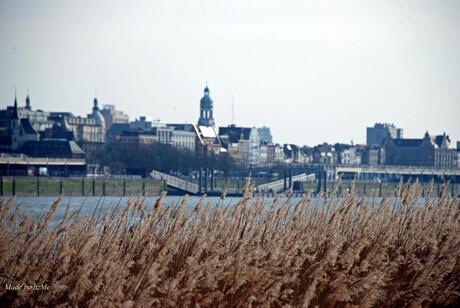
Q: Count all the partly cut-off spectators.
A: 0